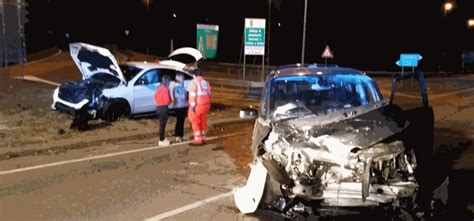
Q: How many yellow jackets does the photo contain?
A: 0